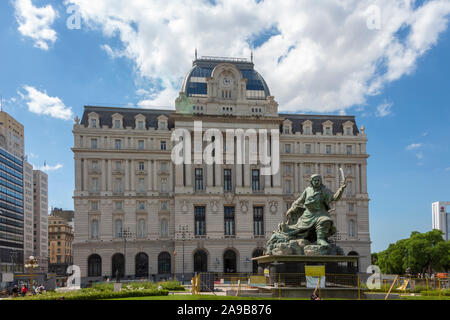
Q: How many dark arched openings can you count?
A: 8